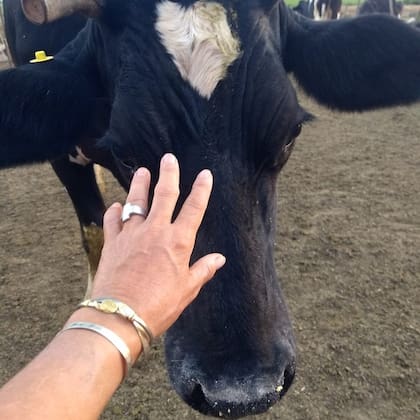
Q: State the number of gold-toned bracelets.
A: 1